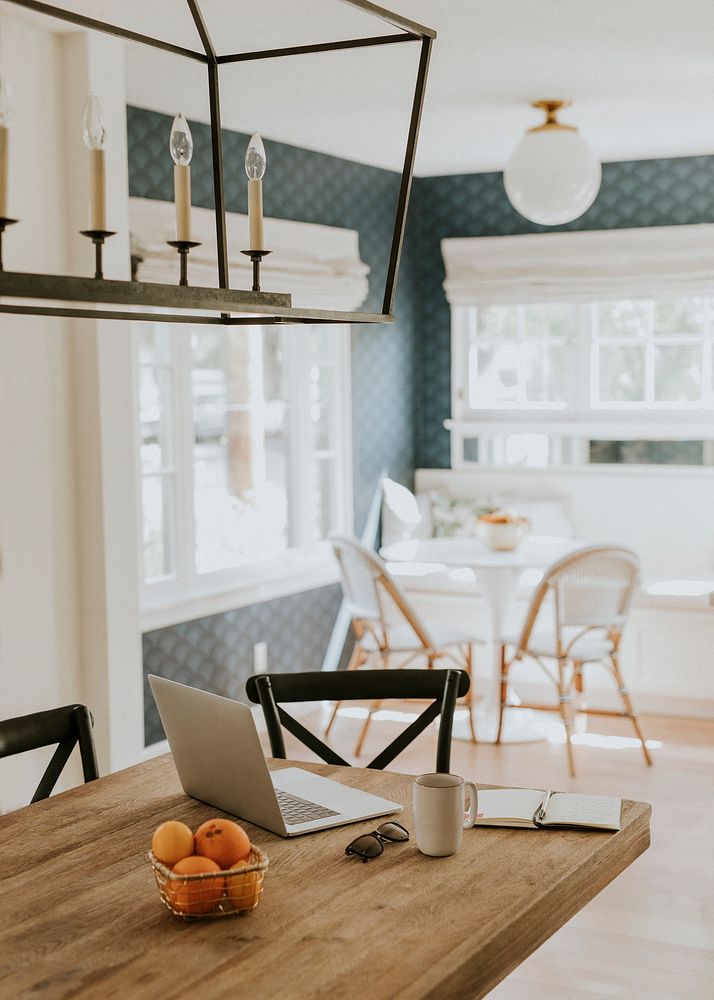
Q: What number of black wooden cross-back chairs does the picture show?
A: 2